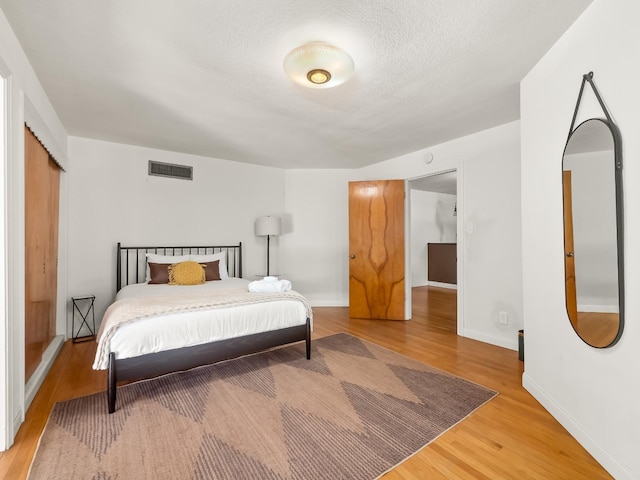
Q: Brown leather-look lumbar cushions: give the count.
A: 2